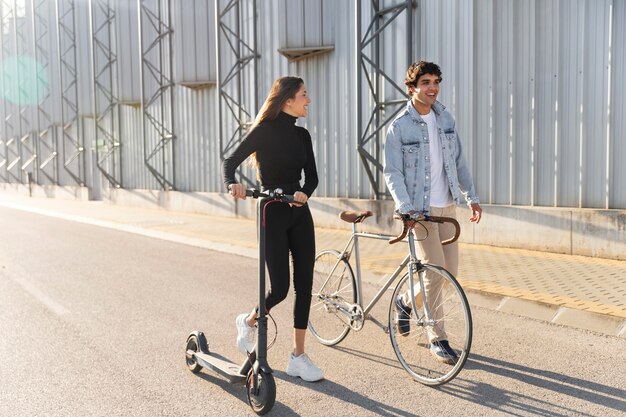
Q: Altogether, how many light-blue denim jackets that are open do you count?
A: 1